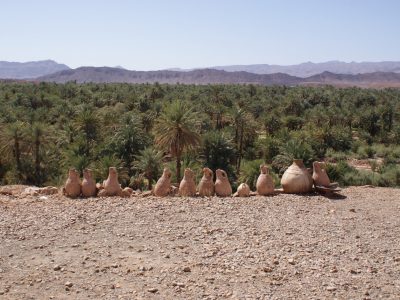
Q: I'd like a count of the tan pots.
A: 11